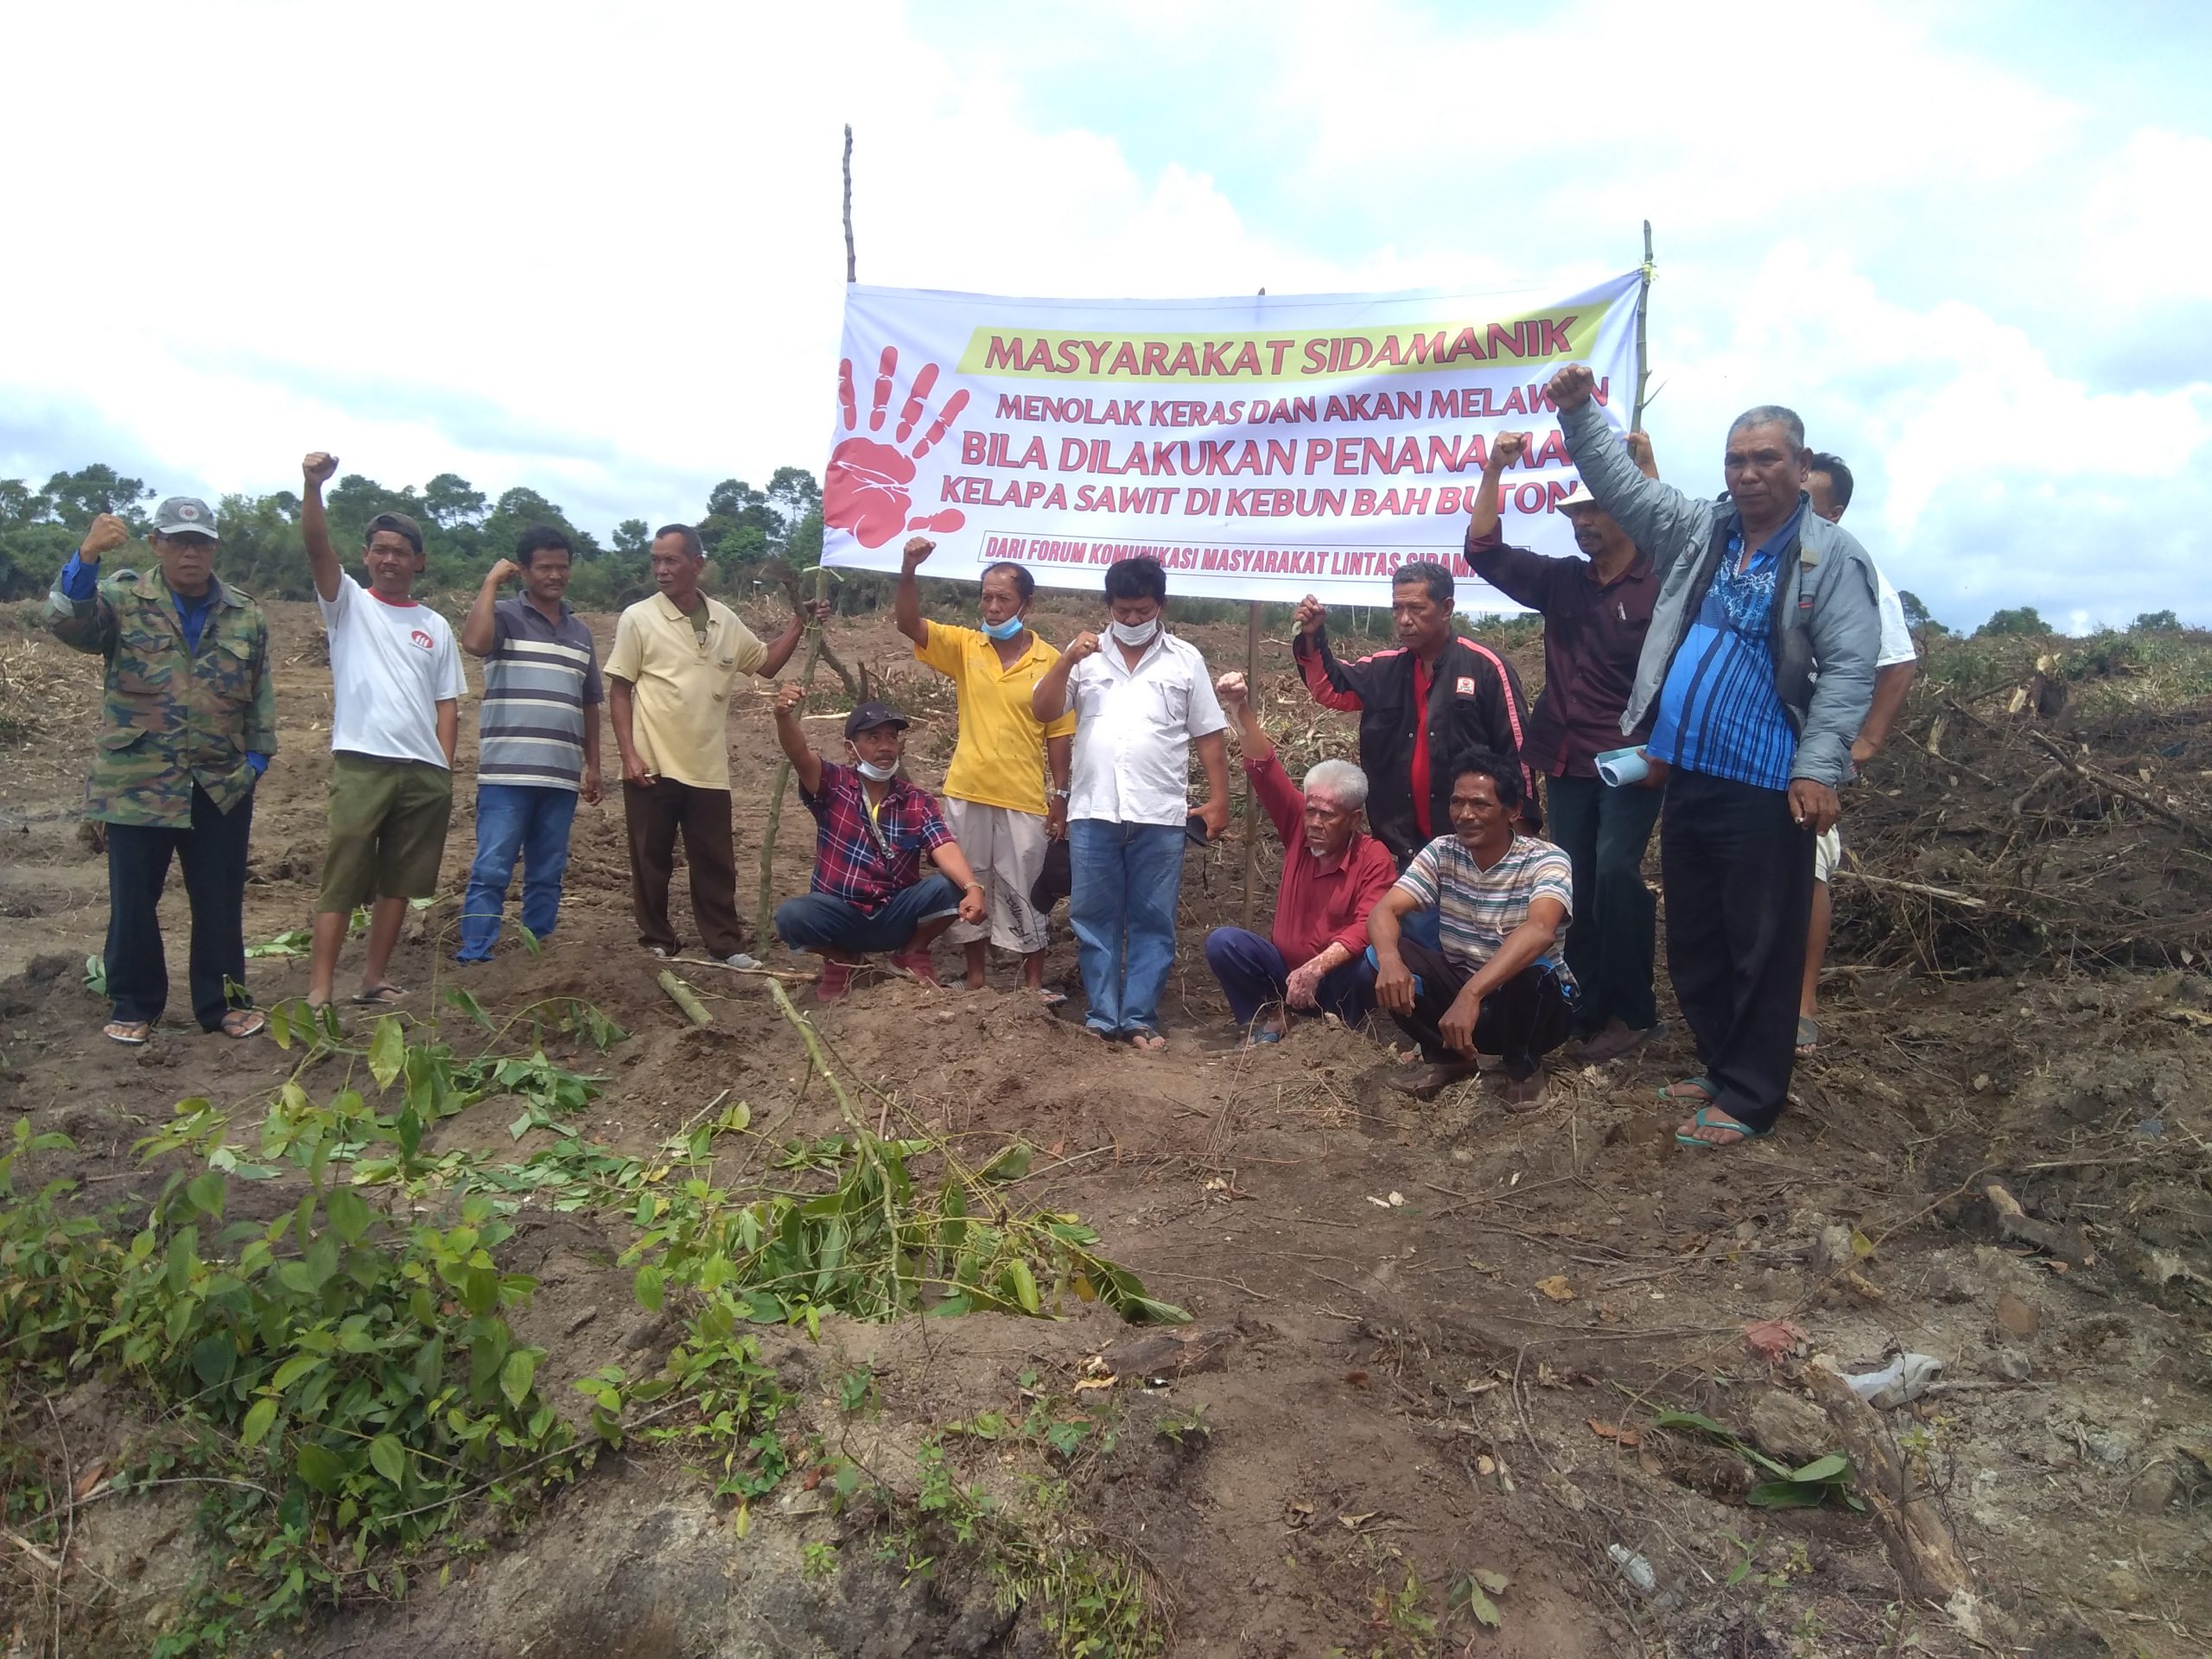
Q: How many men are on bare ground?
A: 13